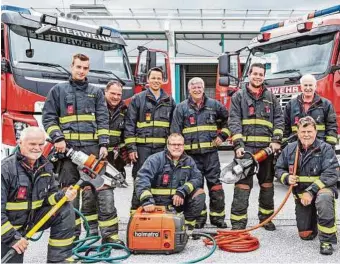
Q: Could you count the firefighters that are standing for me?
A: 6